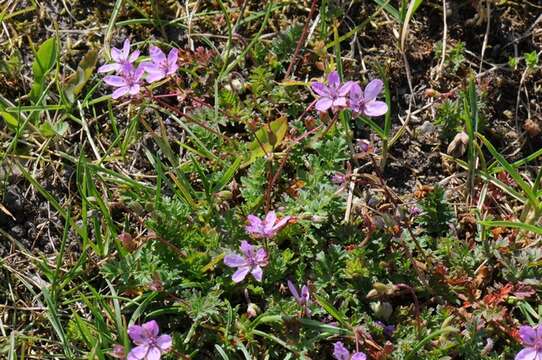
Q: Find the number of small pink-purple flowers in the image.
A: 11